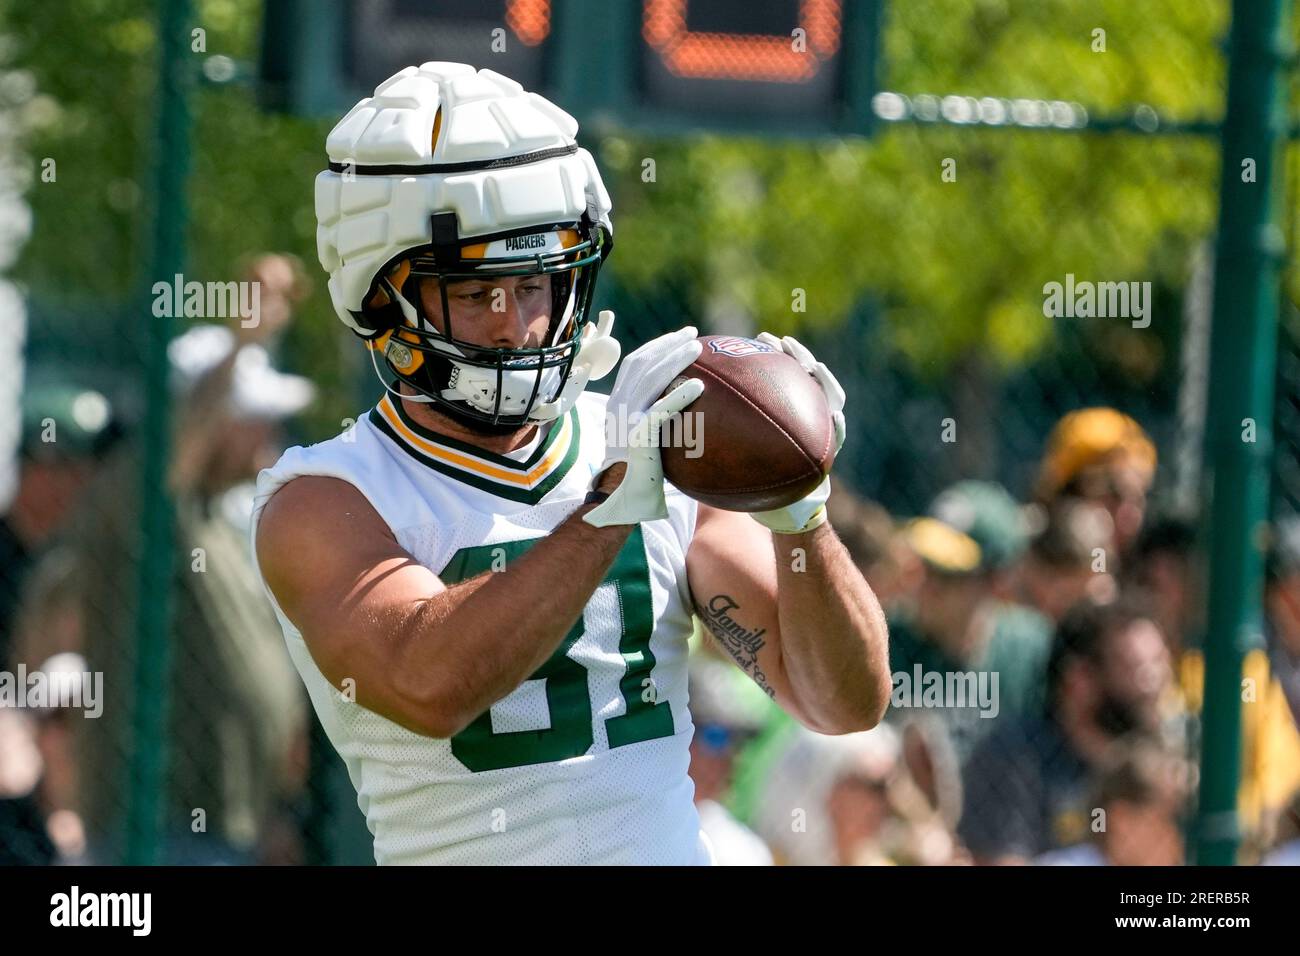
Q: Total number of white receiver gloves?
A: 2